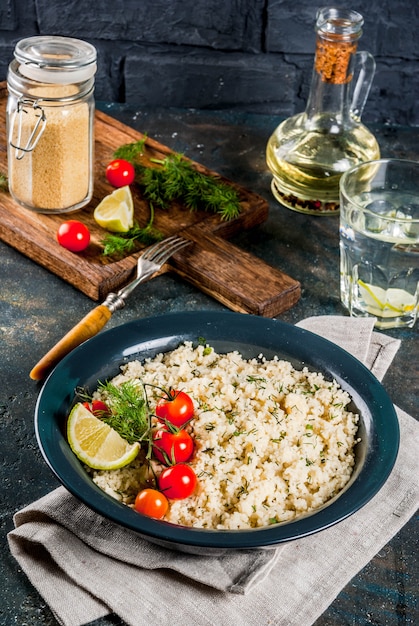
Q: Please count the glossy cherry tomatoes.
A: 7